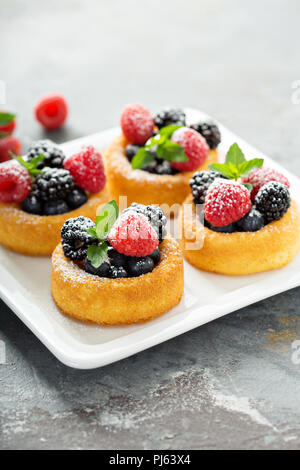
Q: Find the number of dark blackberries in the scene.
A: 8